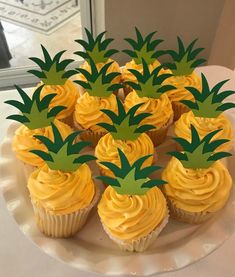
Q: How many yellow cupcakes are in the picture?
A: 12